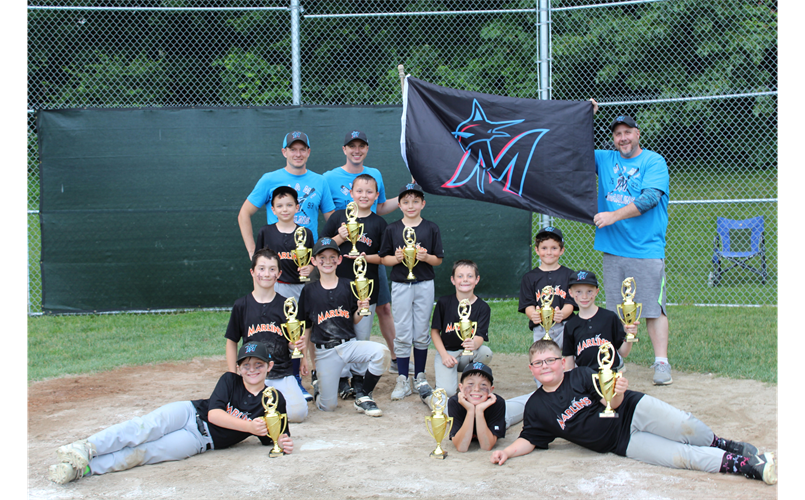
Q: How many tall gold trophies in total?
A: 11